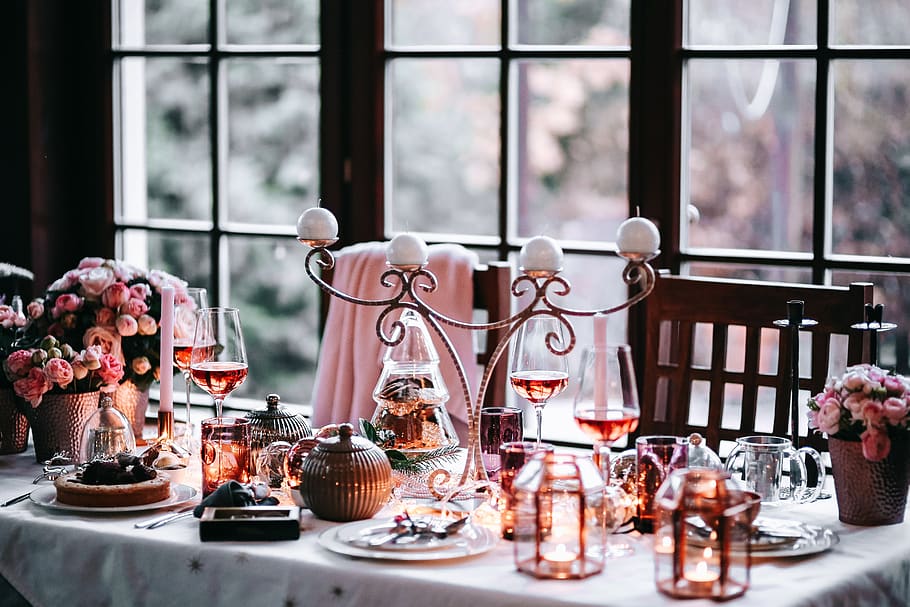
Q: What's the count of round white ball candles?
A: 4